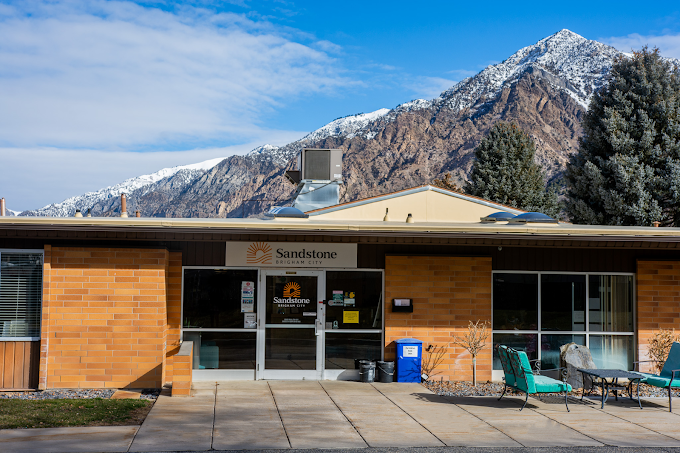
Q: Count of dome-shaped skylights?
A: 3